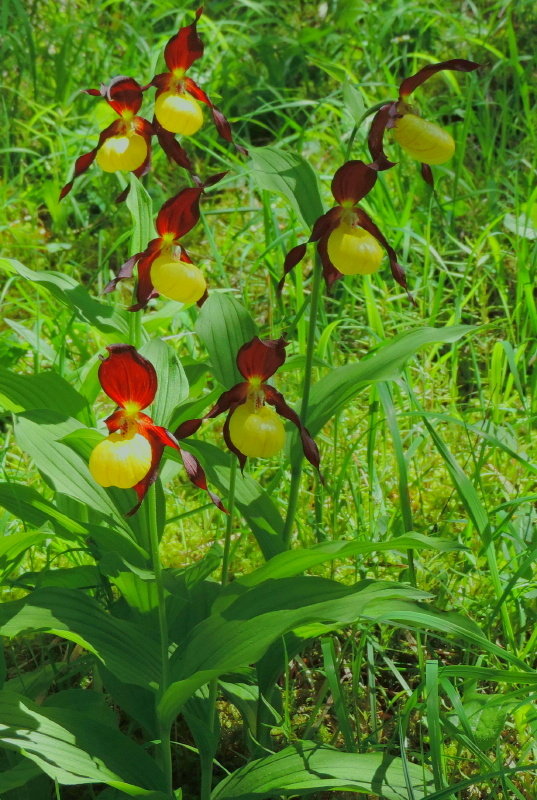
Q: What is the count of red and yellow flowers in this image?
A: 7